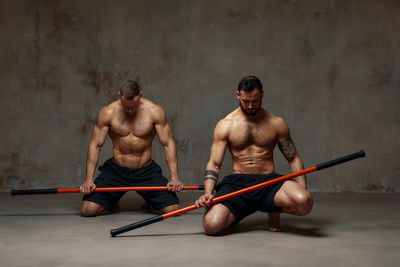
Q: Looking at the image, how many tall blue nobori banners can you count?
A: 0